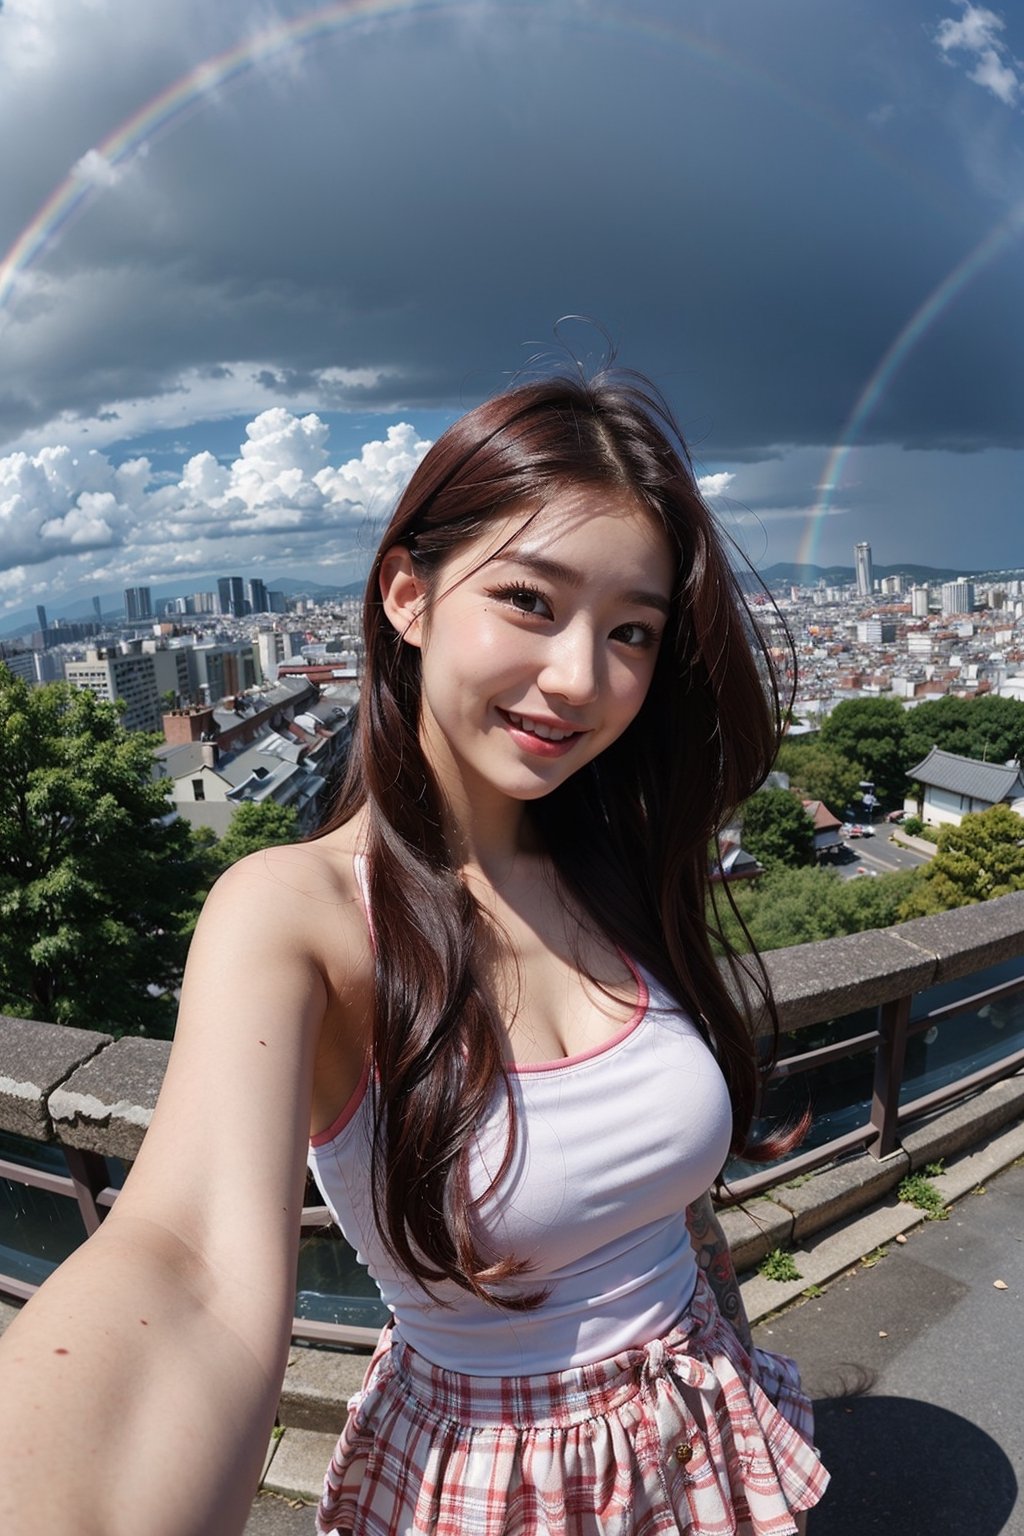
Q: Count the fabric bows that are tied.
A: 1